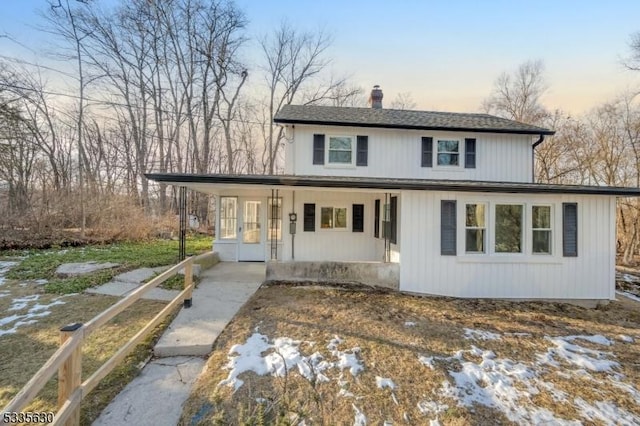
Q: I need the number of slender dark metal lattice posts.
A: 3